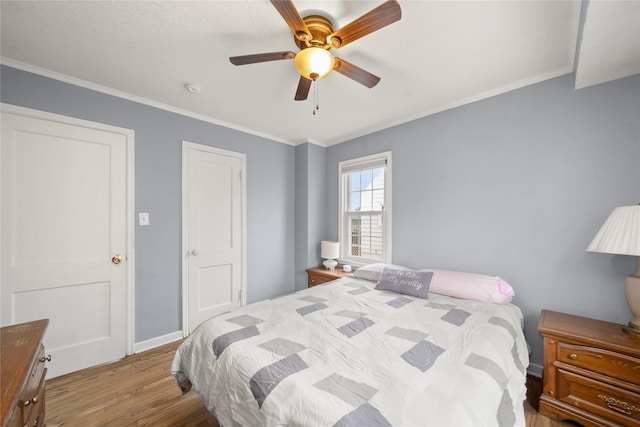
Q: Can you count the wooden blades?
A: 5